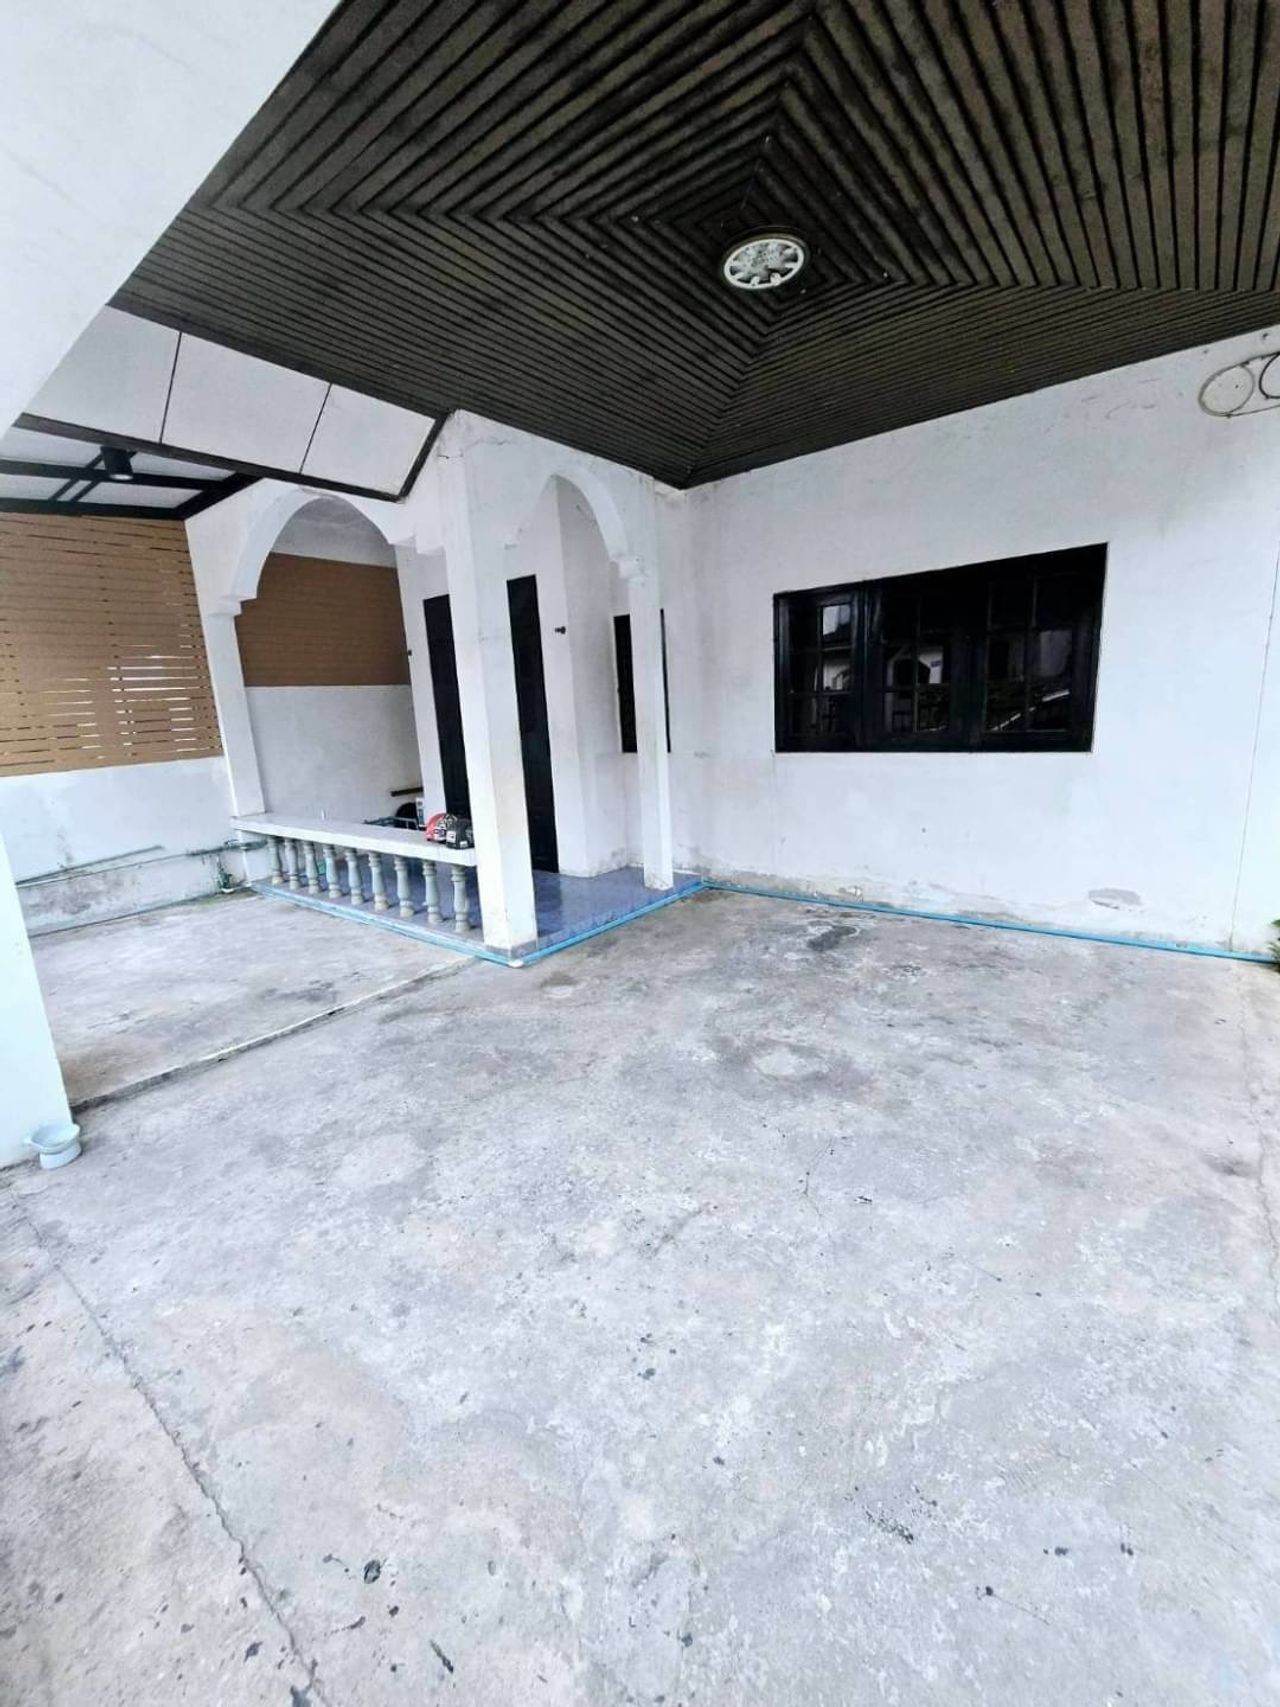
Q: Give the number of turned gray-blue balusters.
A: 9